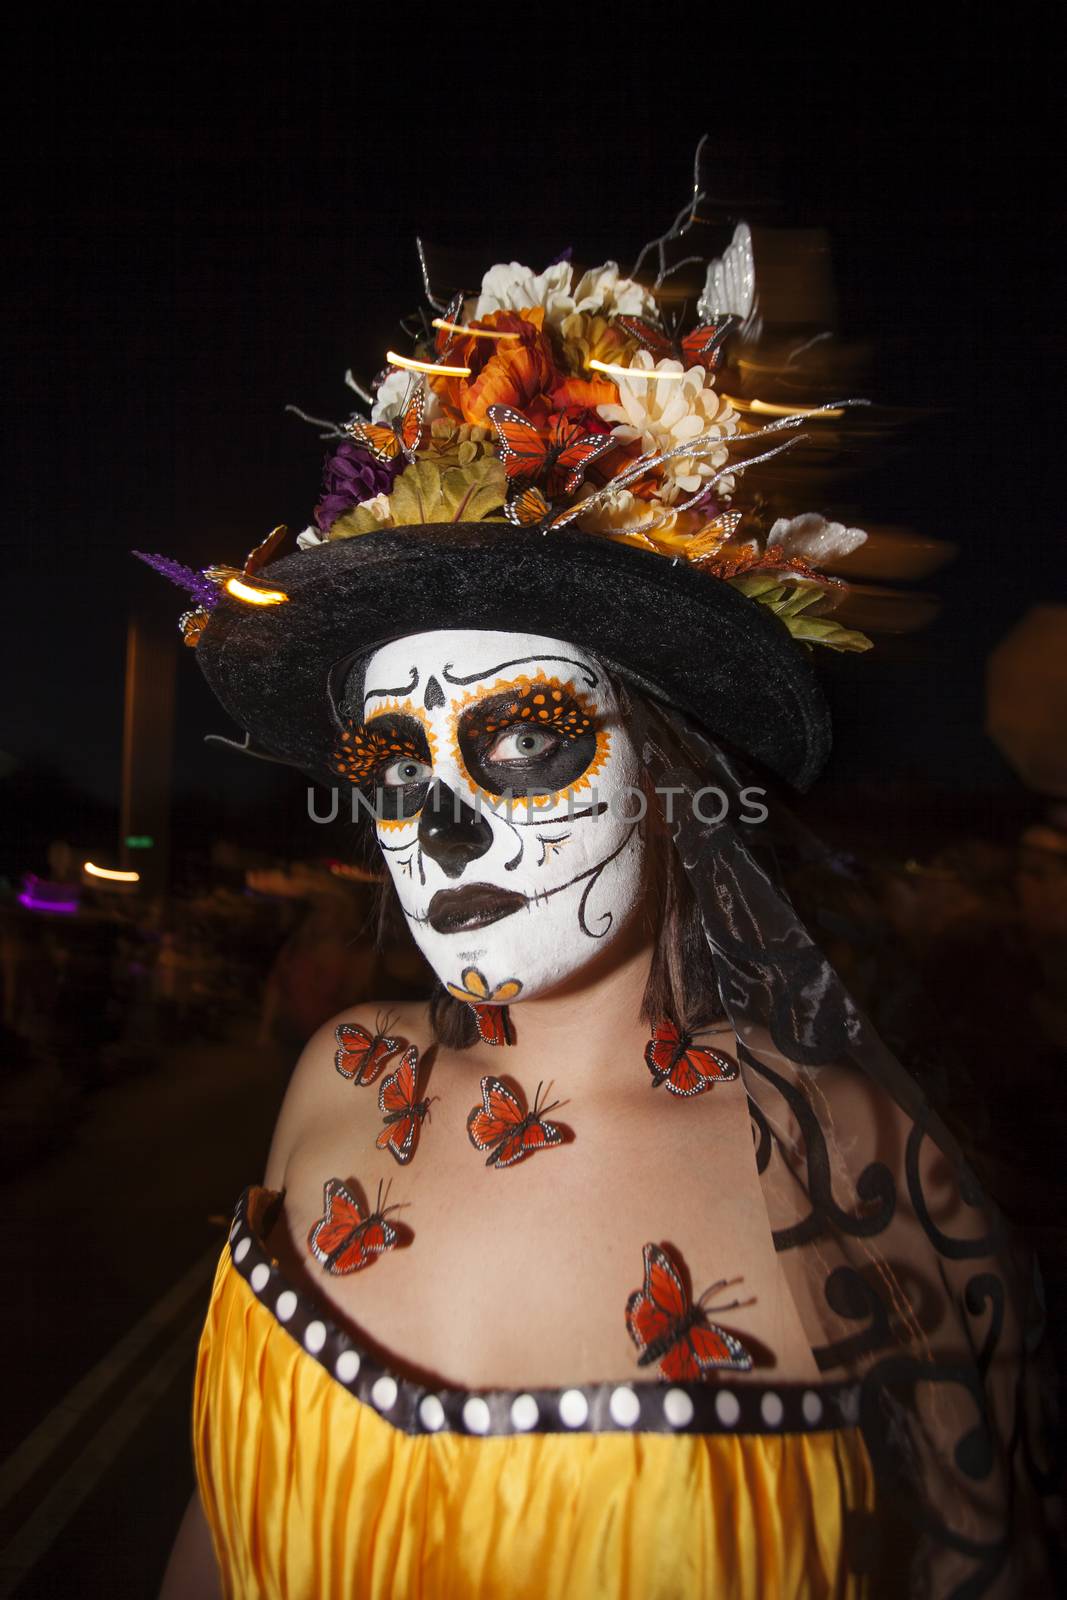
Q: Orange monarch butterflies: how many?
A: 15